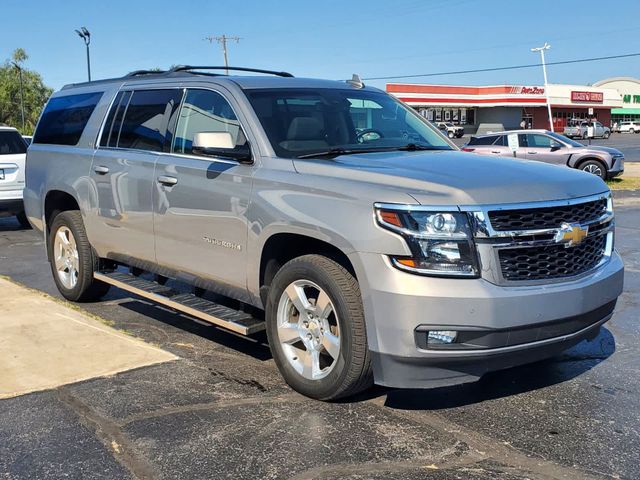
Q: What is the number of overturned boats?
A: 0